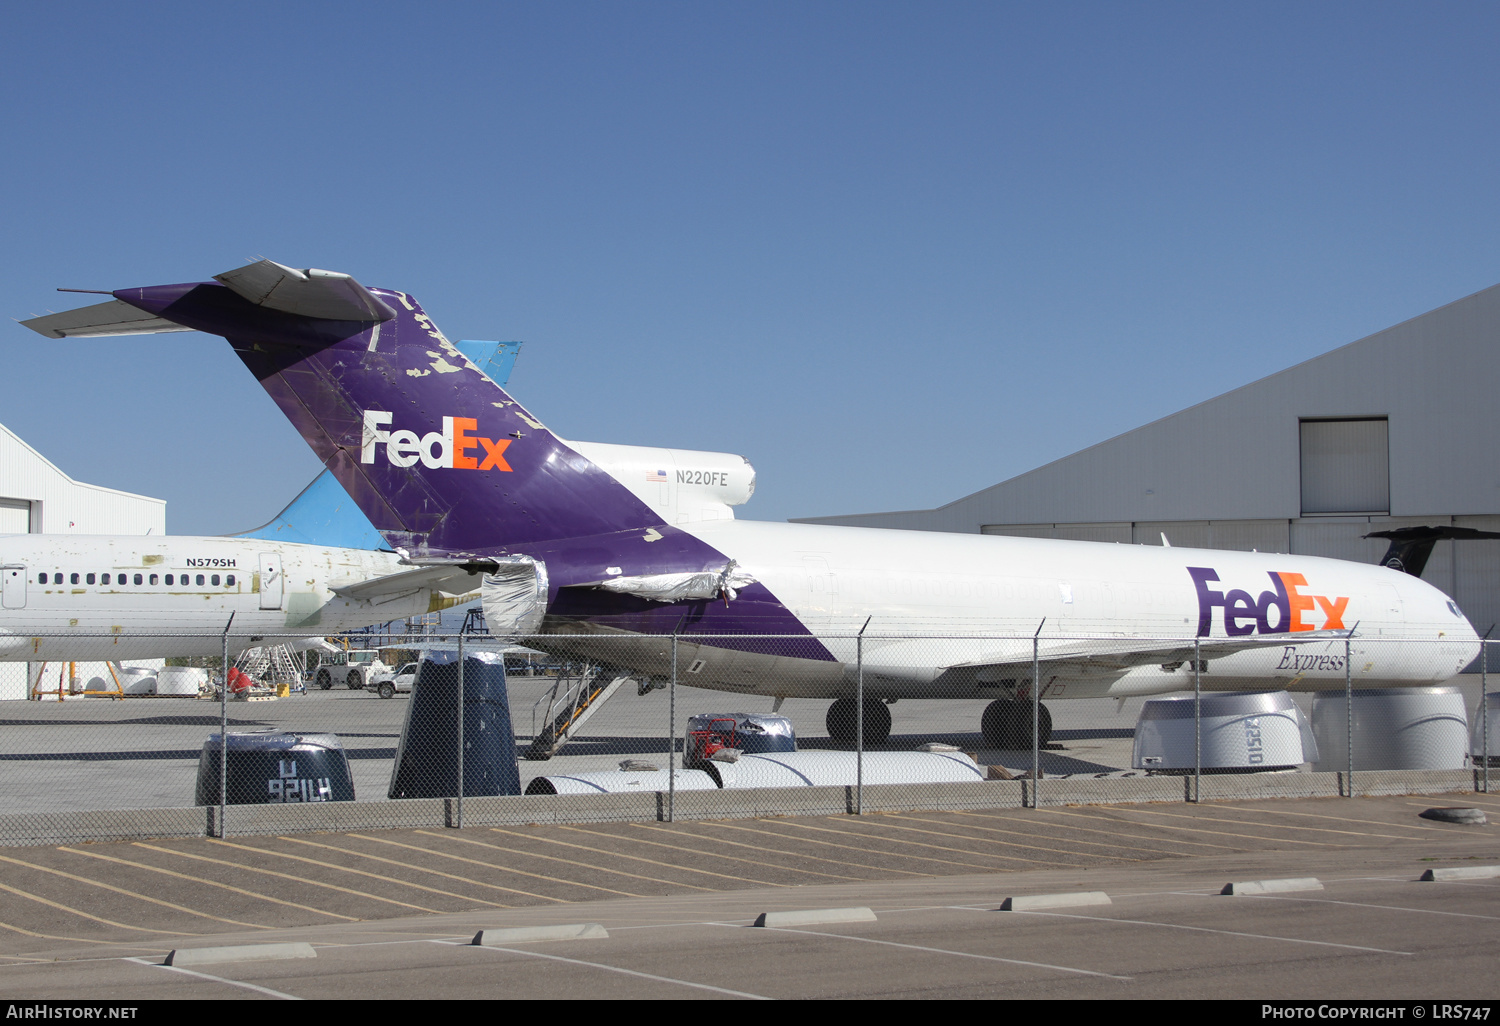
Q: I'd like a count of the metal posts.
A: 8